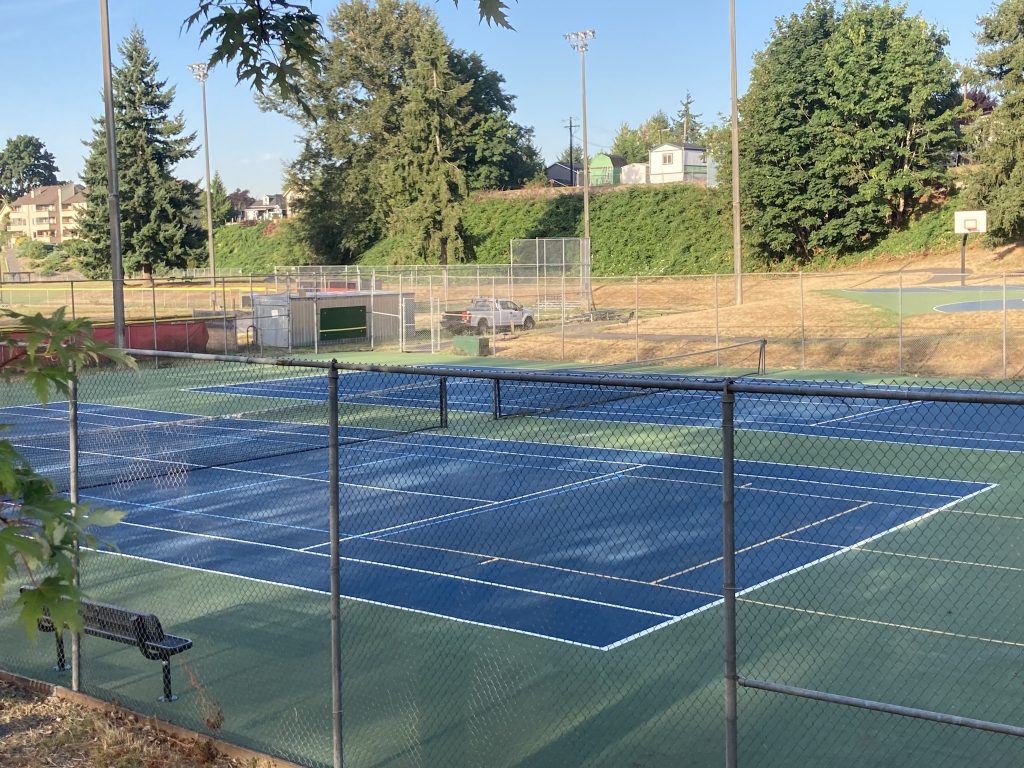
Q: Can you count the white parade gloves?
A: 0